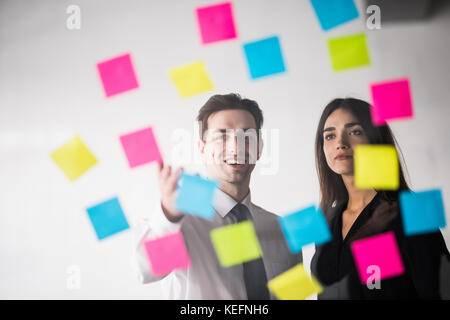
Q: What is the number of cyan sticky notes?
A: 6